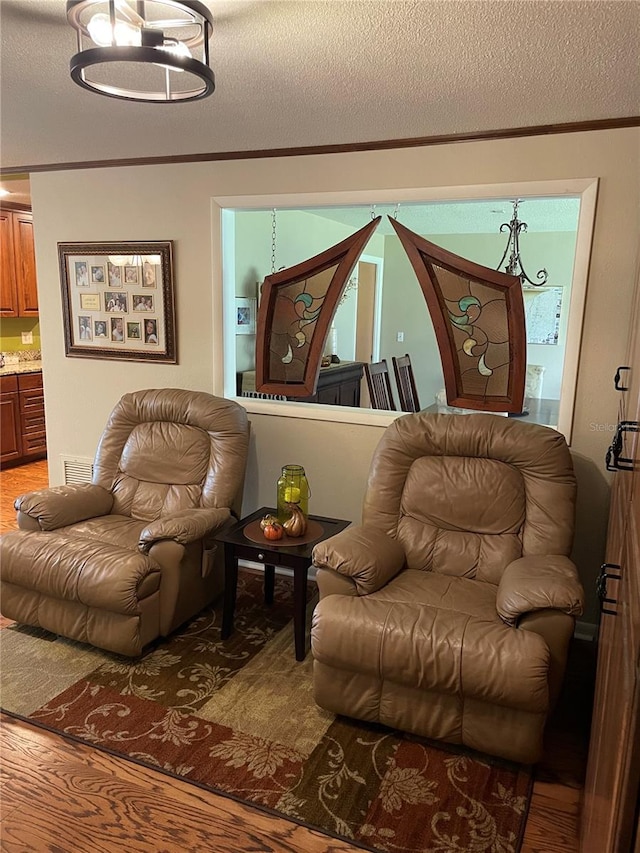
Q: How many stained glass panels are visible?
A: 2